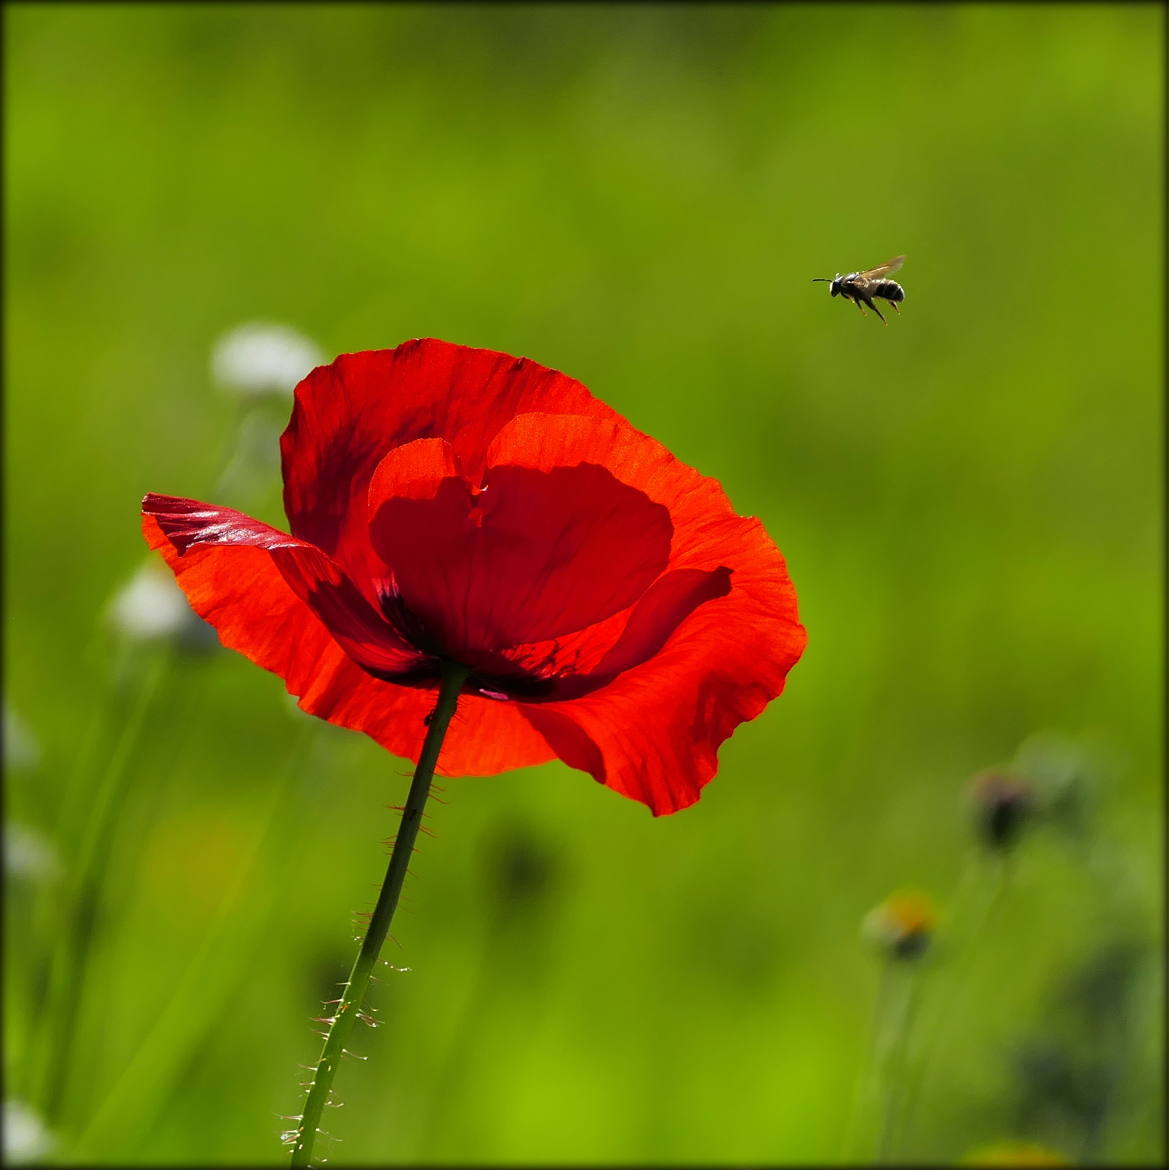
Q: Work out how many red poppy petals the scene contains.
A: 4